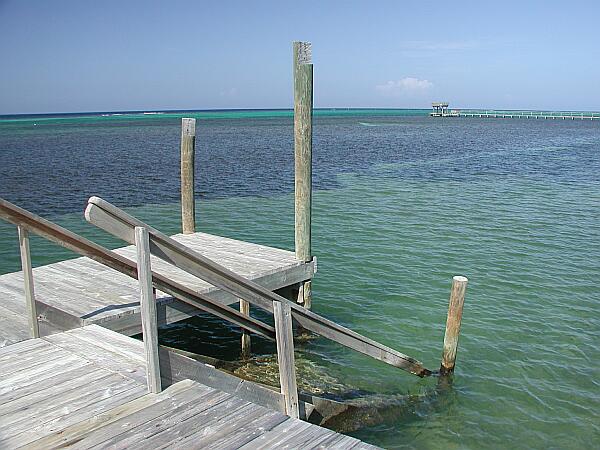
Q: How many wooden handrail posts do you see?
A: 3